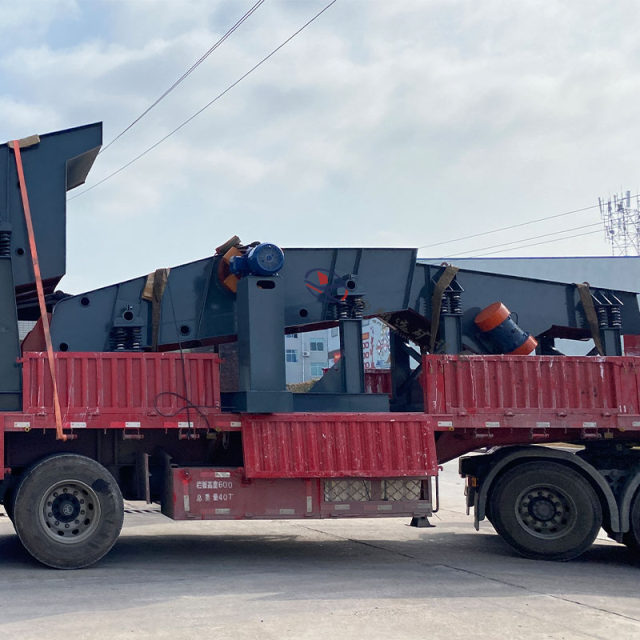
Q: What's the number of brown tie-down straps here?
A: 3